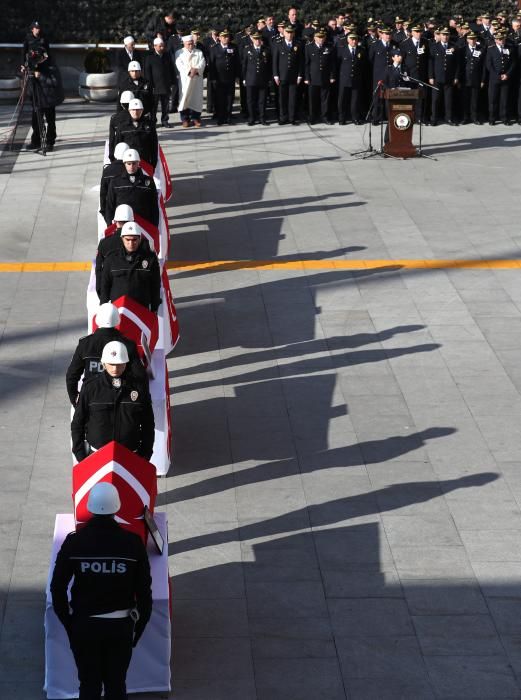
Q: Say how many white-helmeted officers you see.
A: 10